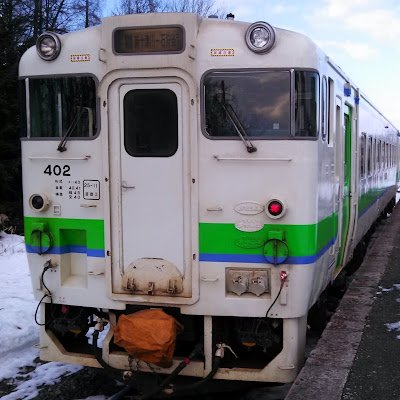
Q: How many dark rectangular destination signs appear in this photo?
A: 1